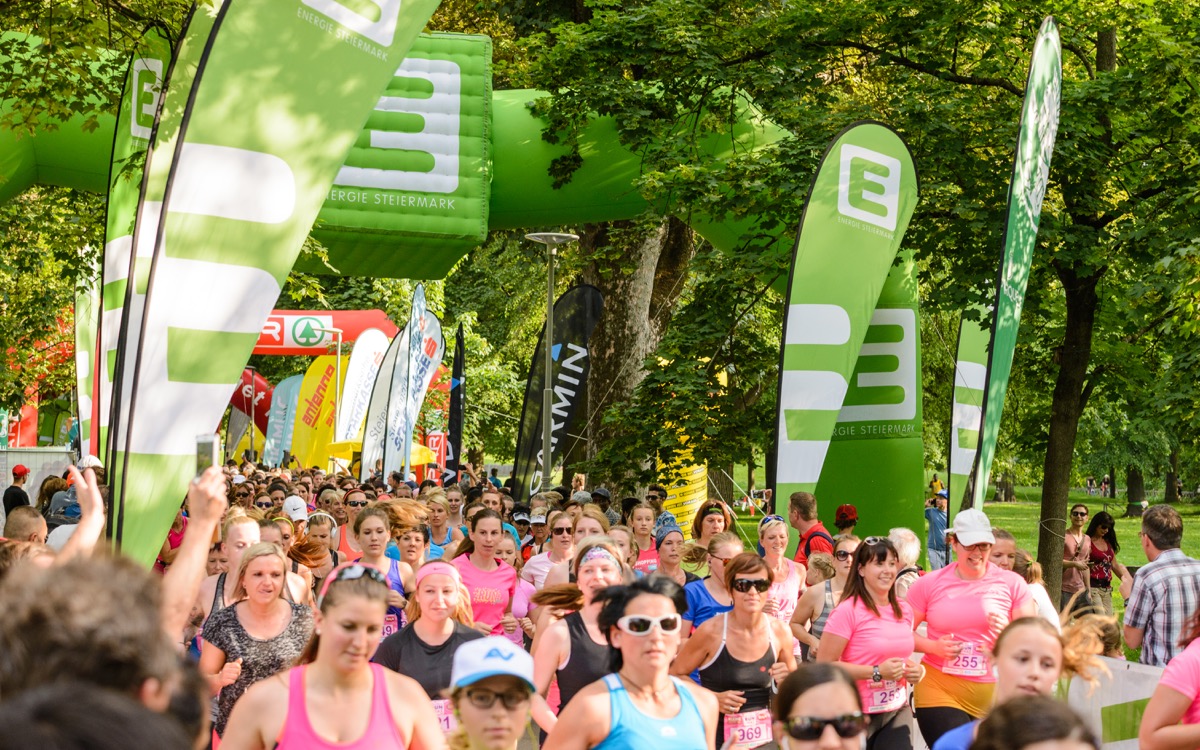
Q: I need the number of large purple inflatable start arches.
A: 0